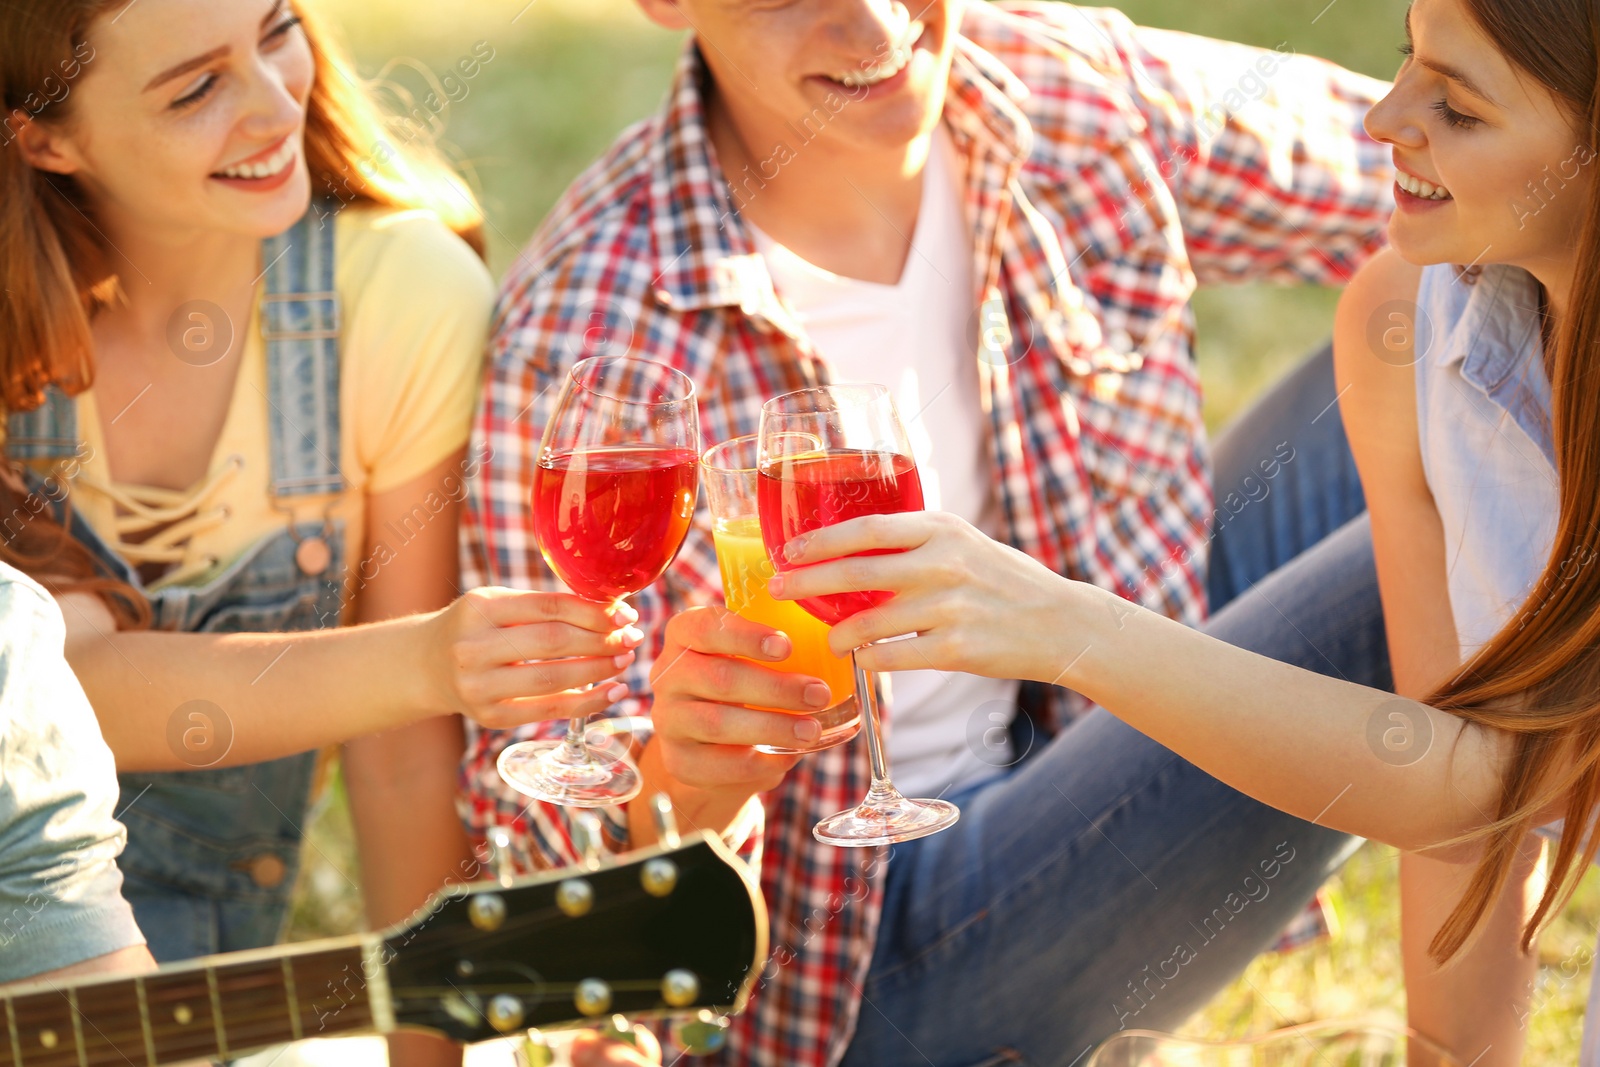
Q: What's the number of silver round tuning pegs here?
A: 6